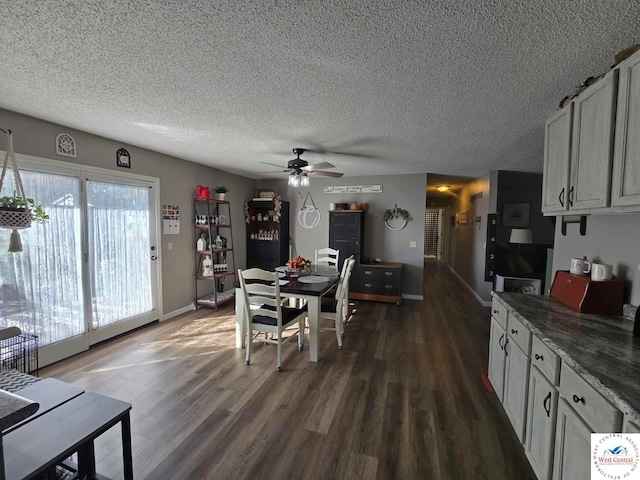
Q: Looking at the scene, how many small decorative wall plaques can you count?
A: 2